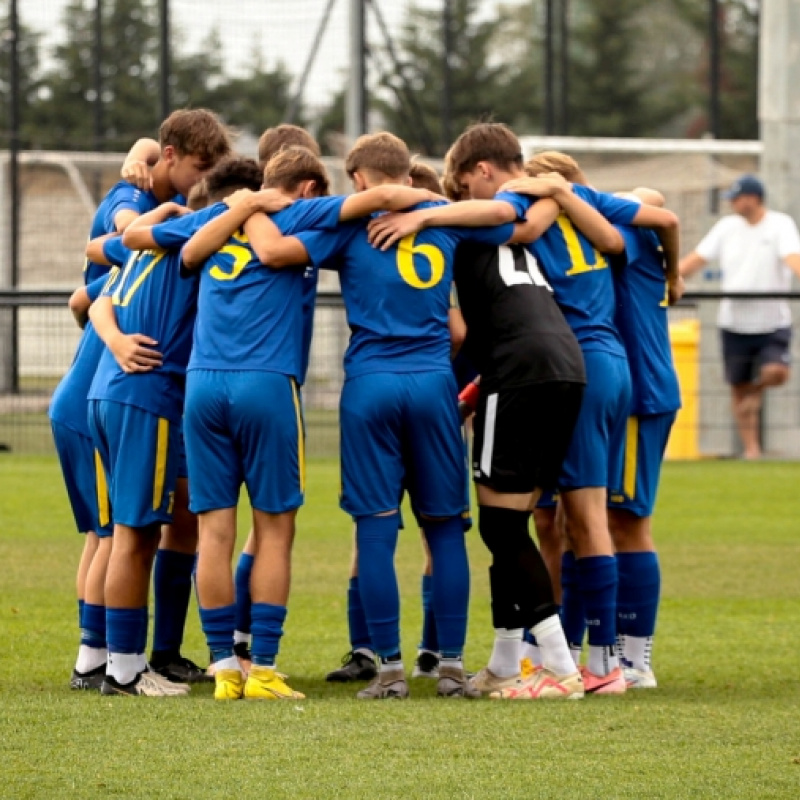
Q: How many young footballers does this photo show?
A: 11